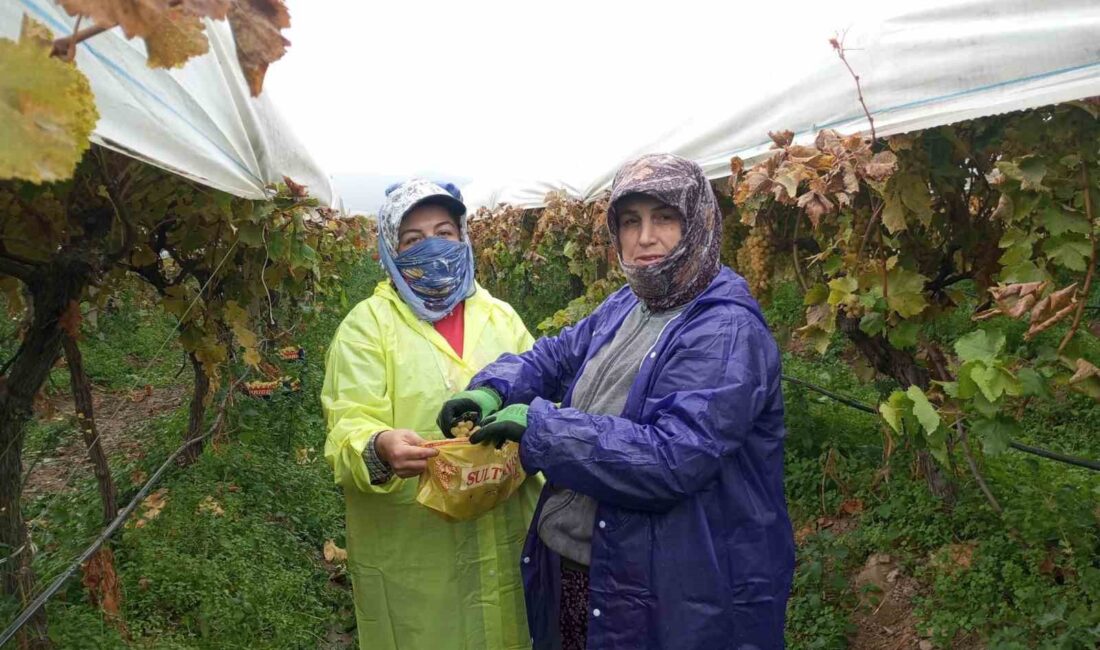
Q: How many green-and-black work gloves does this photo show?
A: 2